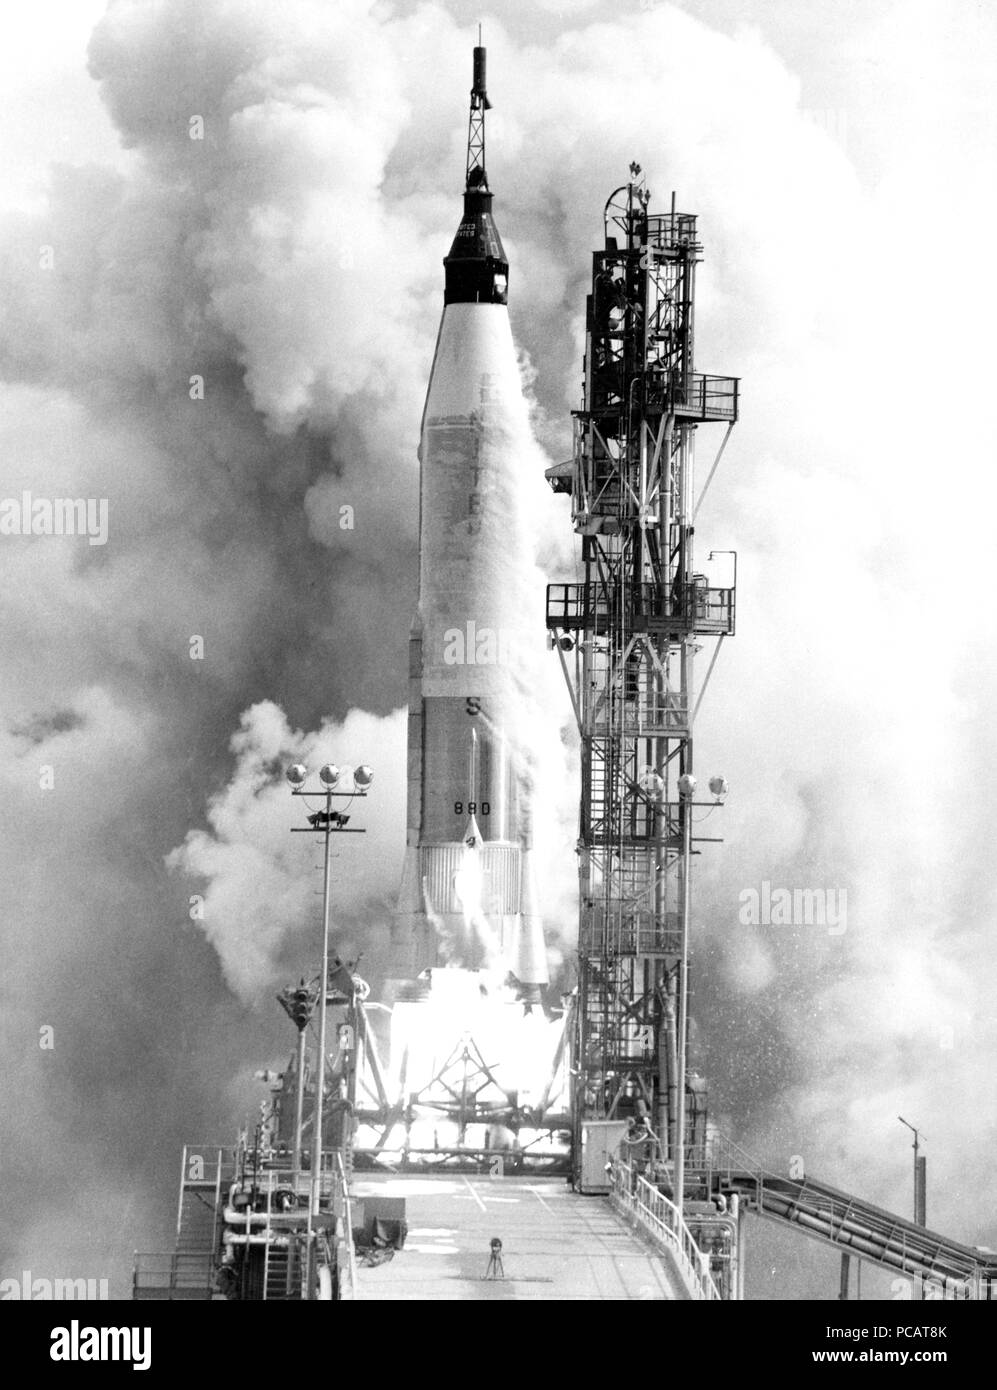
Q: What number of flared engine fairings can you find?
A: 2